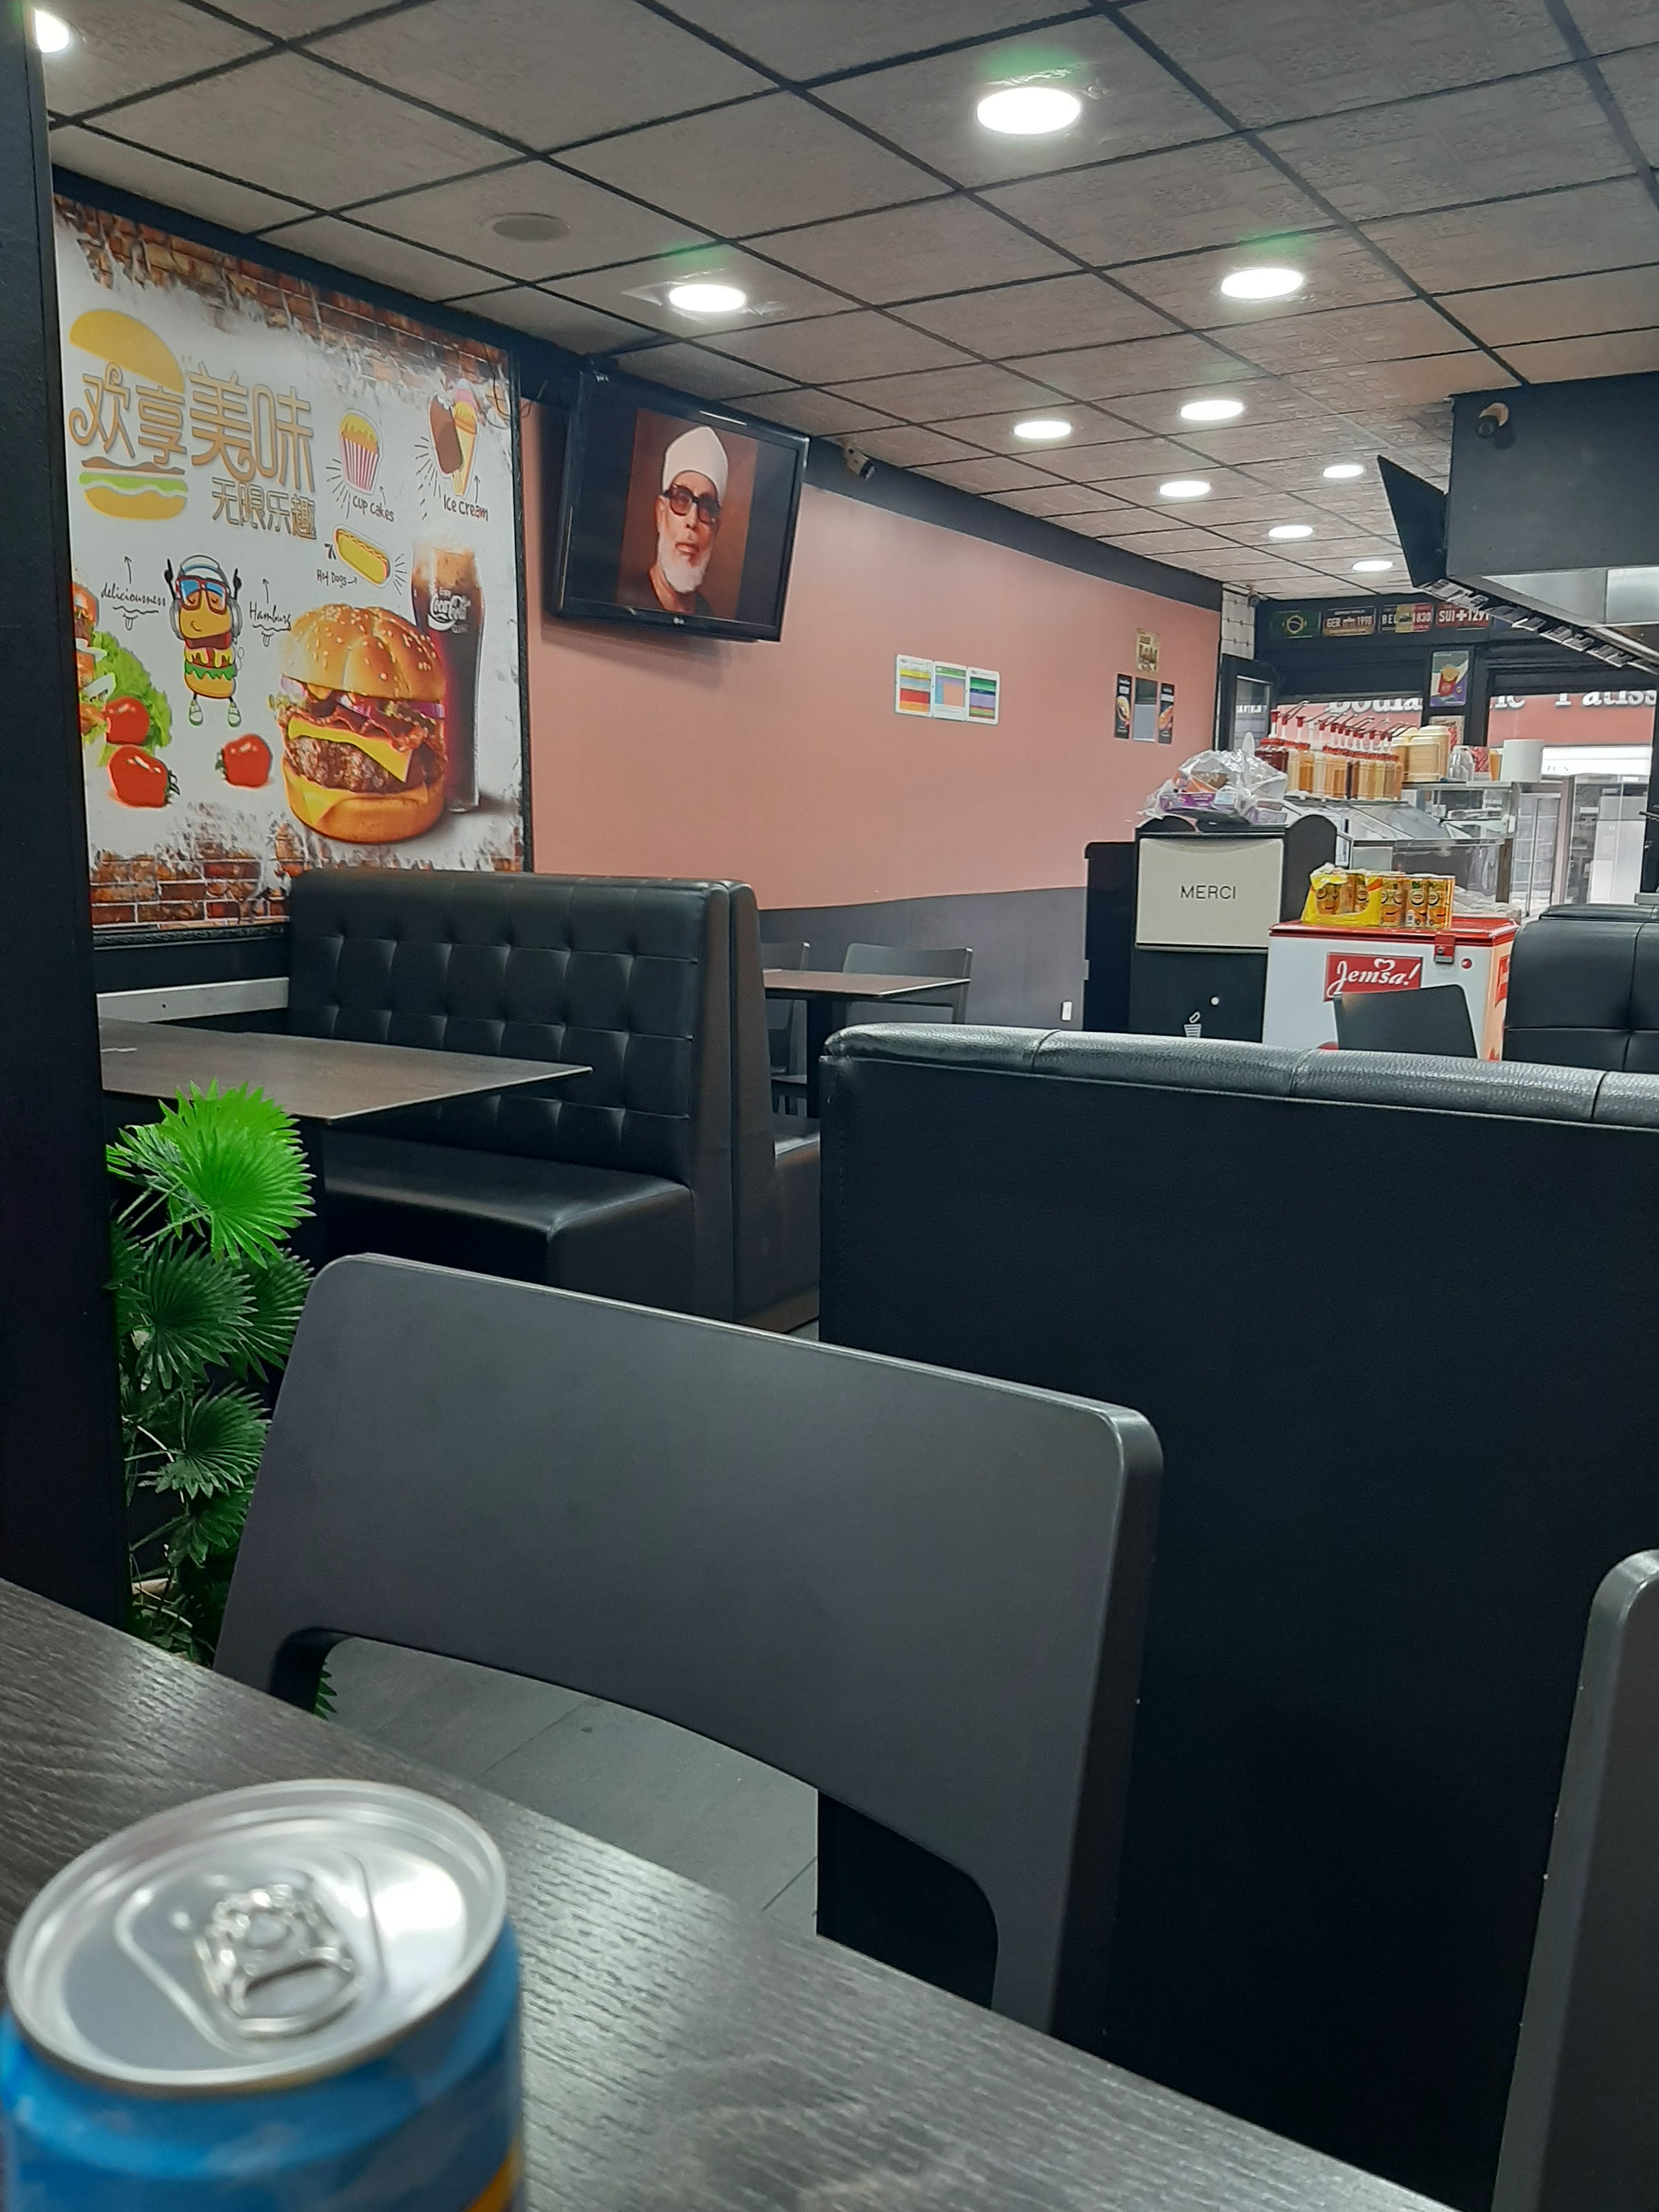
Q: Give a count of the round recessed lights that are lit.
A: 10